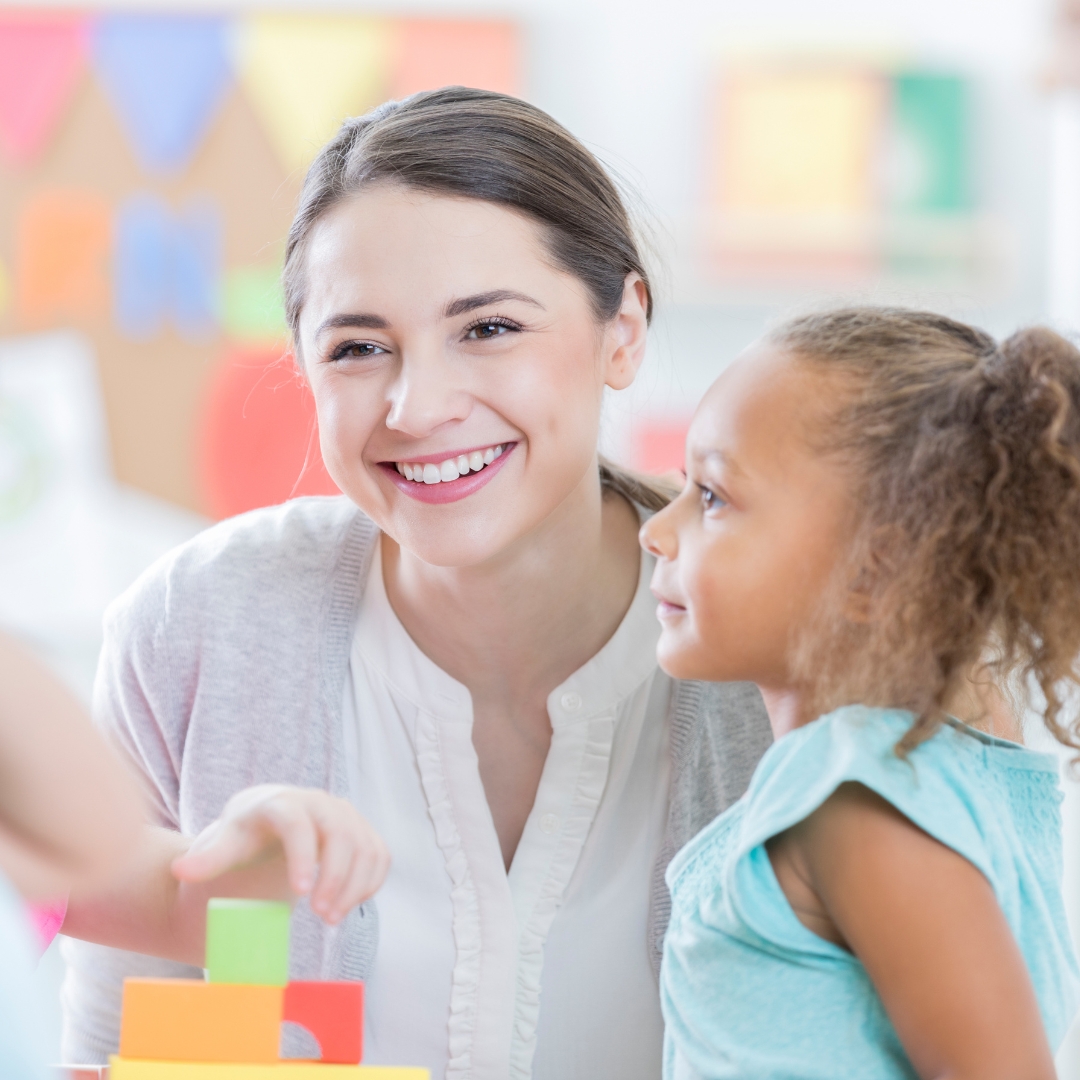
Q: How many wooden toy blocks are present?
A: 4